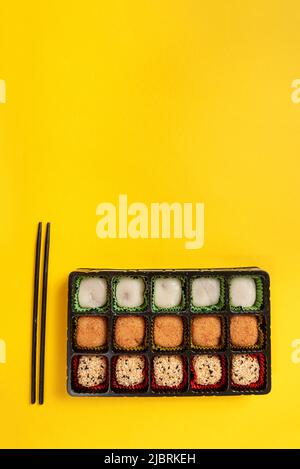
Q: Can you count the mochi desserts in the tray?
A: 15